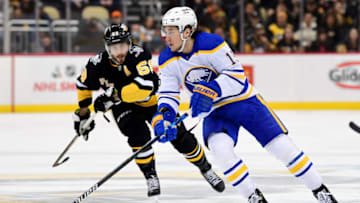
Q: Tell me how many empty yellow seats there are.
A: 2